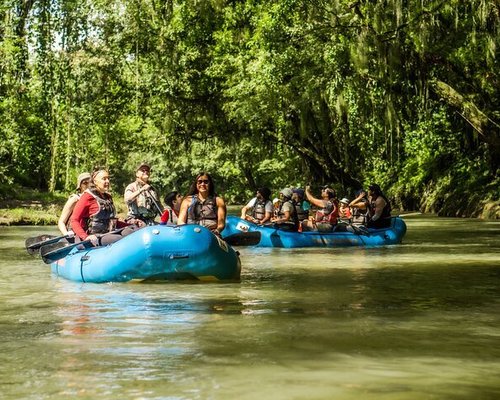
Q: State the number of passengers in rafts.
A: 13